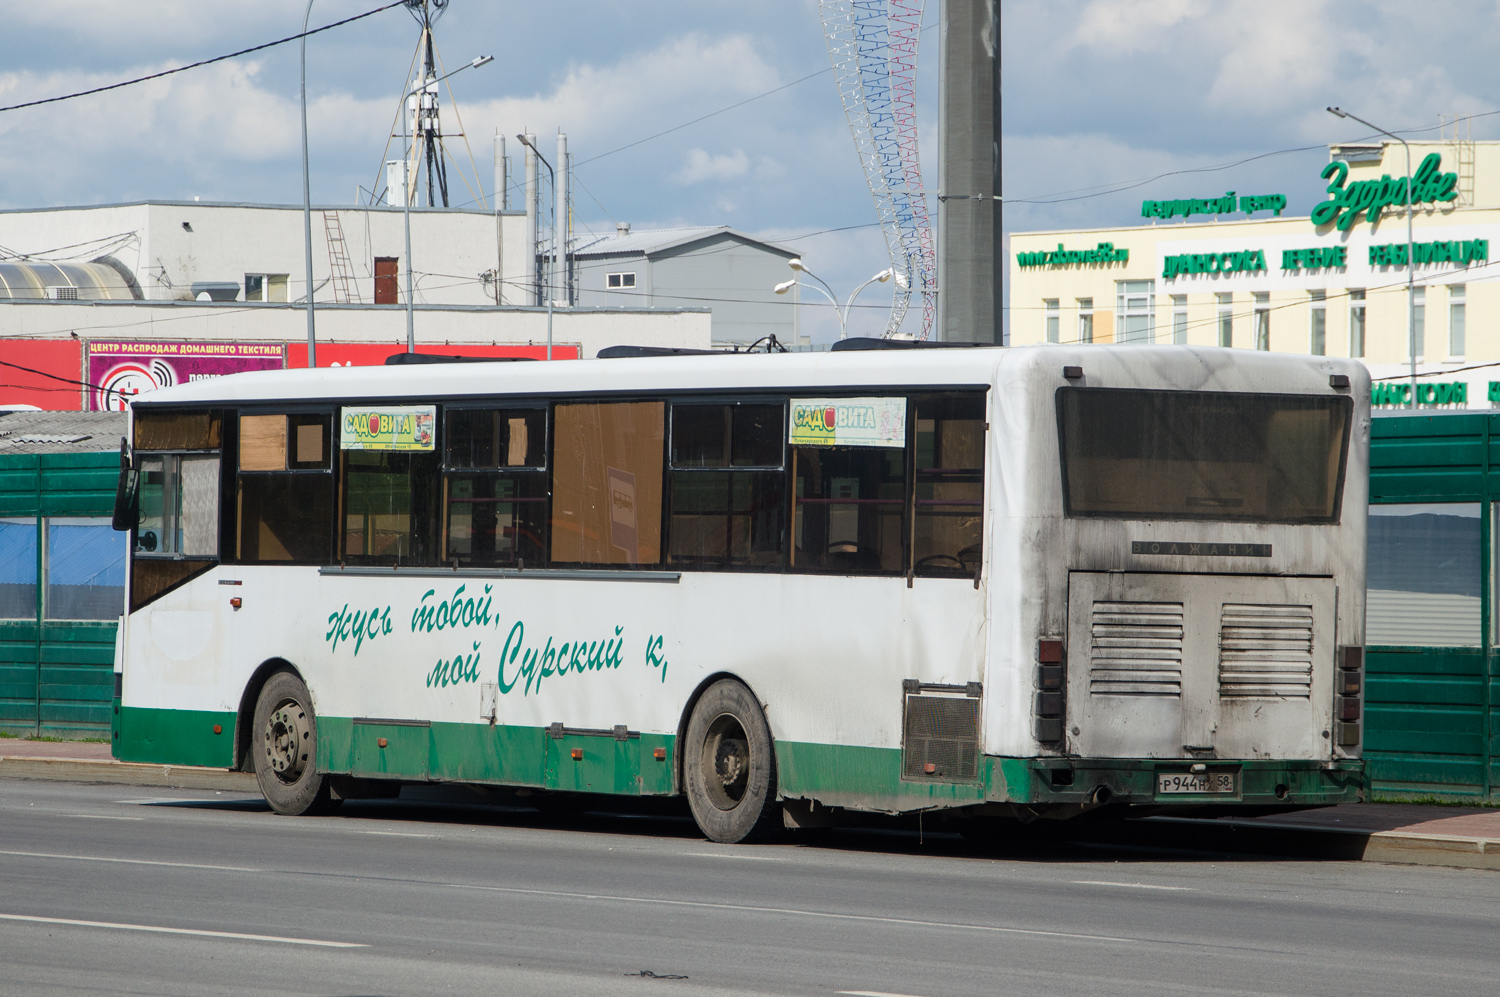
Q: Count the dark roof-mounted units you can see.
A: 3